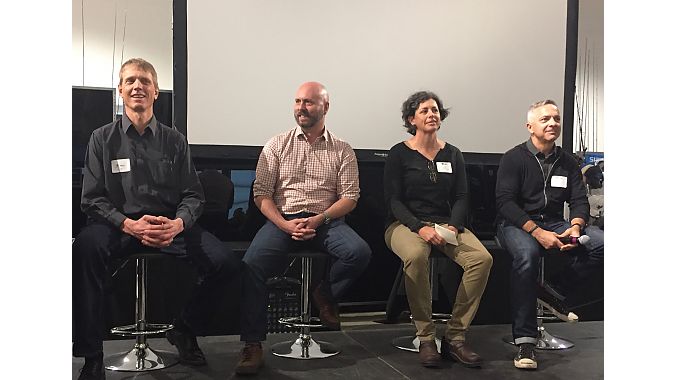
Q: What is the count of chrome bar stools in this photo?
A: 4